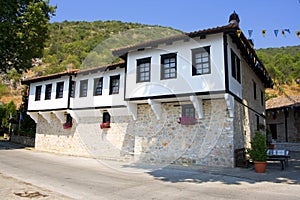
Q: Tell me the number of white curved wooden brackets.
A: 8